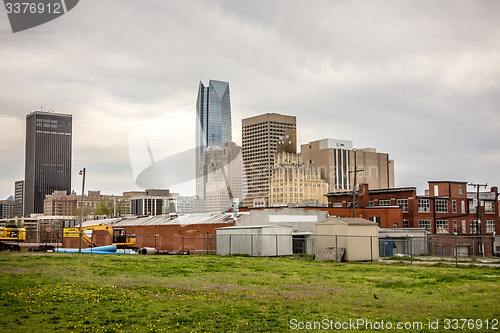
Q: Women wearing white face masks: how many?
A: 0